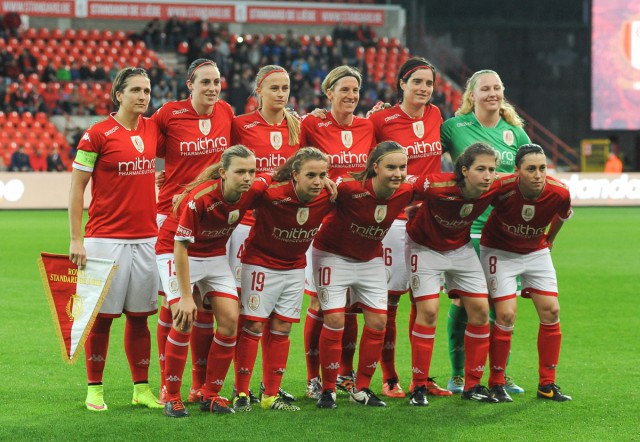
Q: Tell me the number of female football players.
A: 11